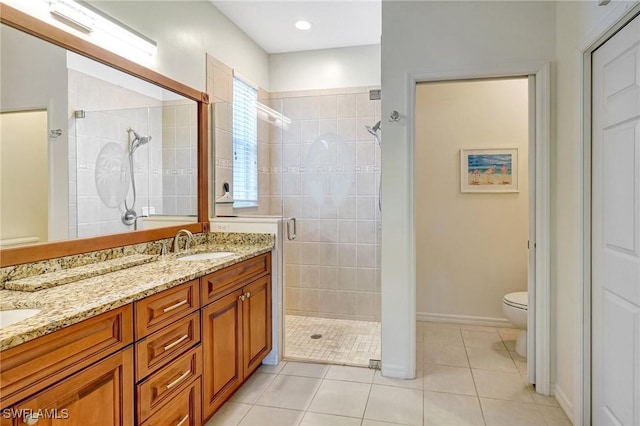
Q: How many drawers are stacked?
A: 4